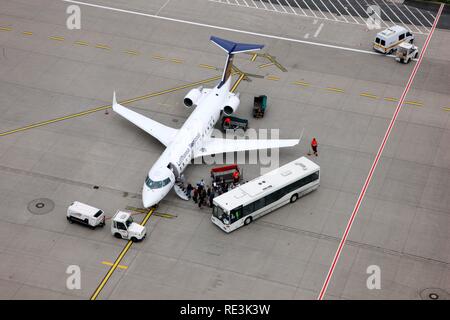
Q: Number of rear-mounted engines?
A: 2